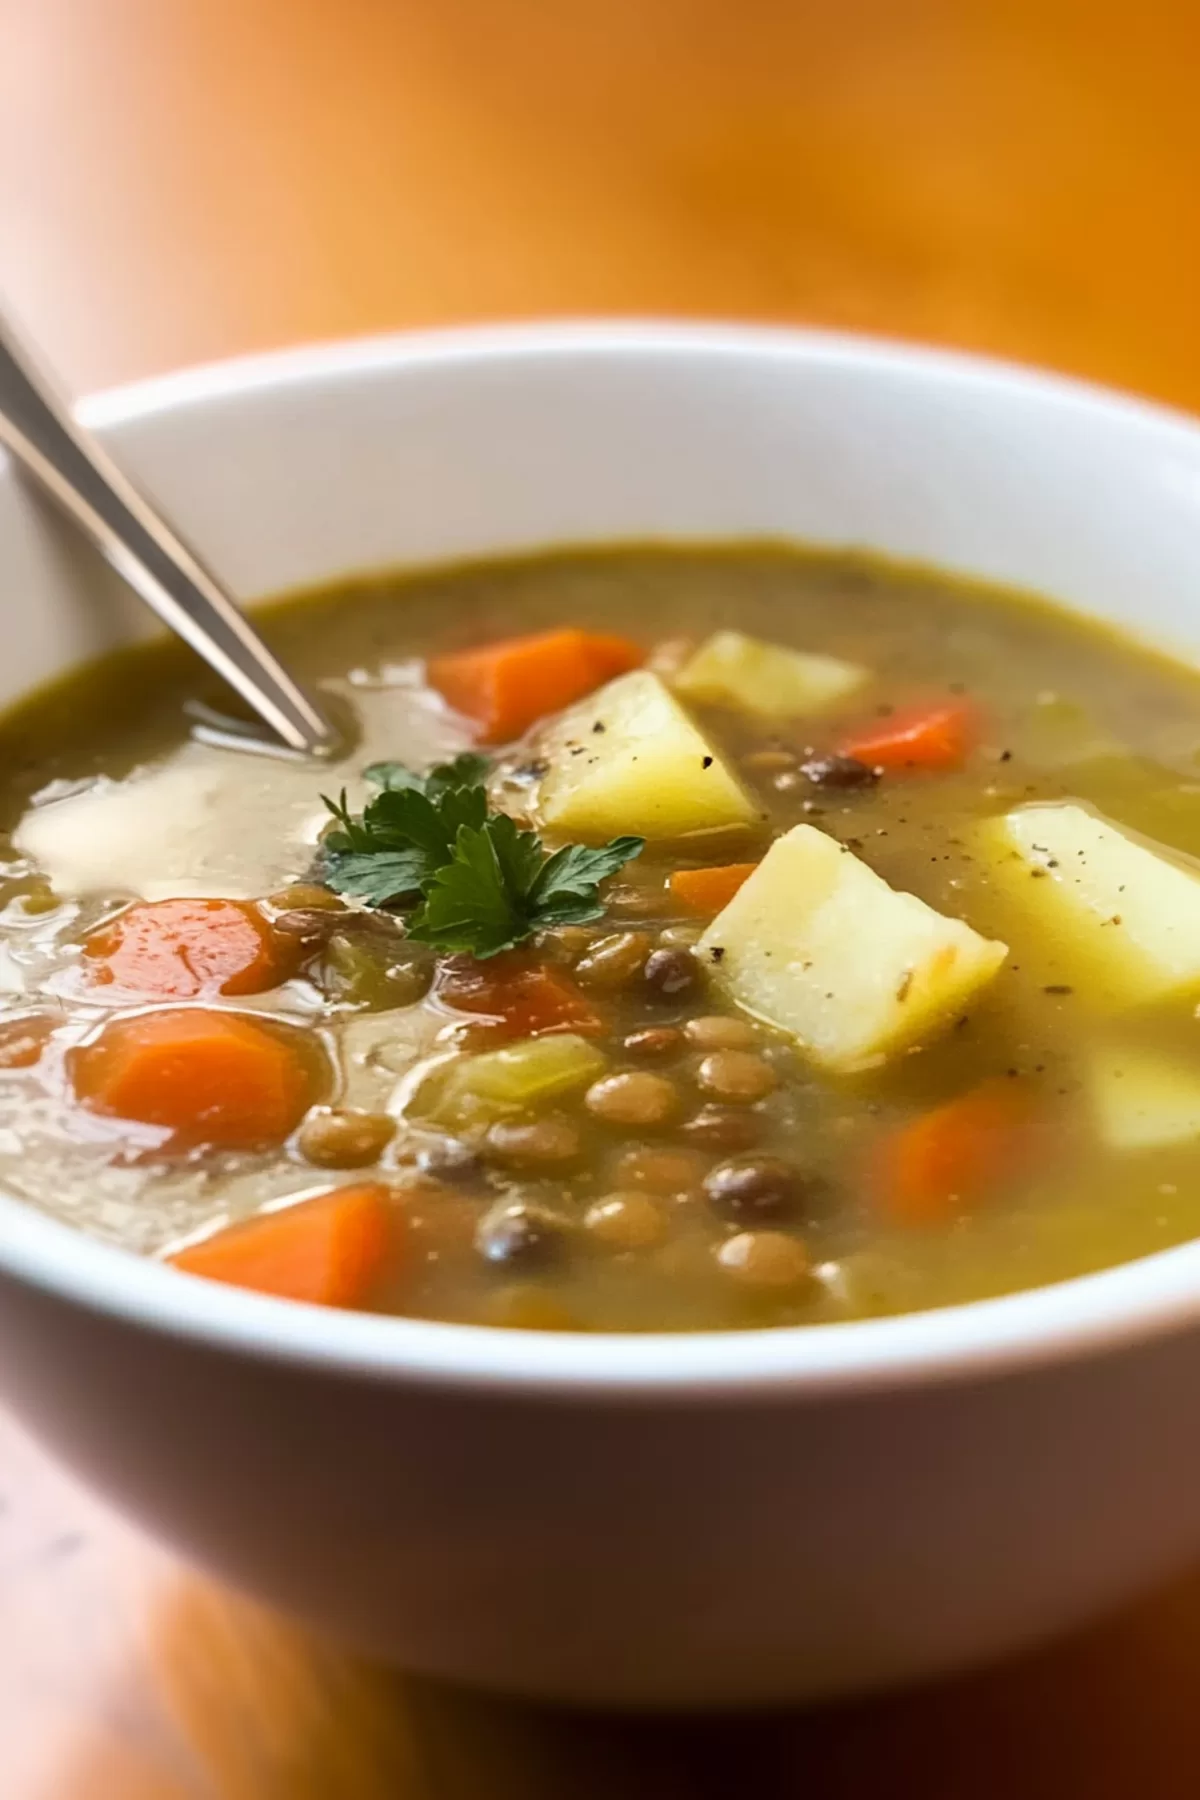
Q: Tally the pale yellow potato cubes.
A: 5